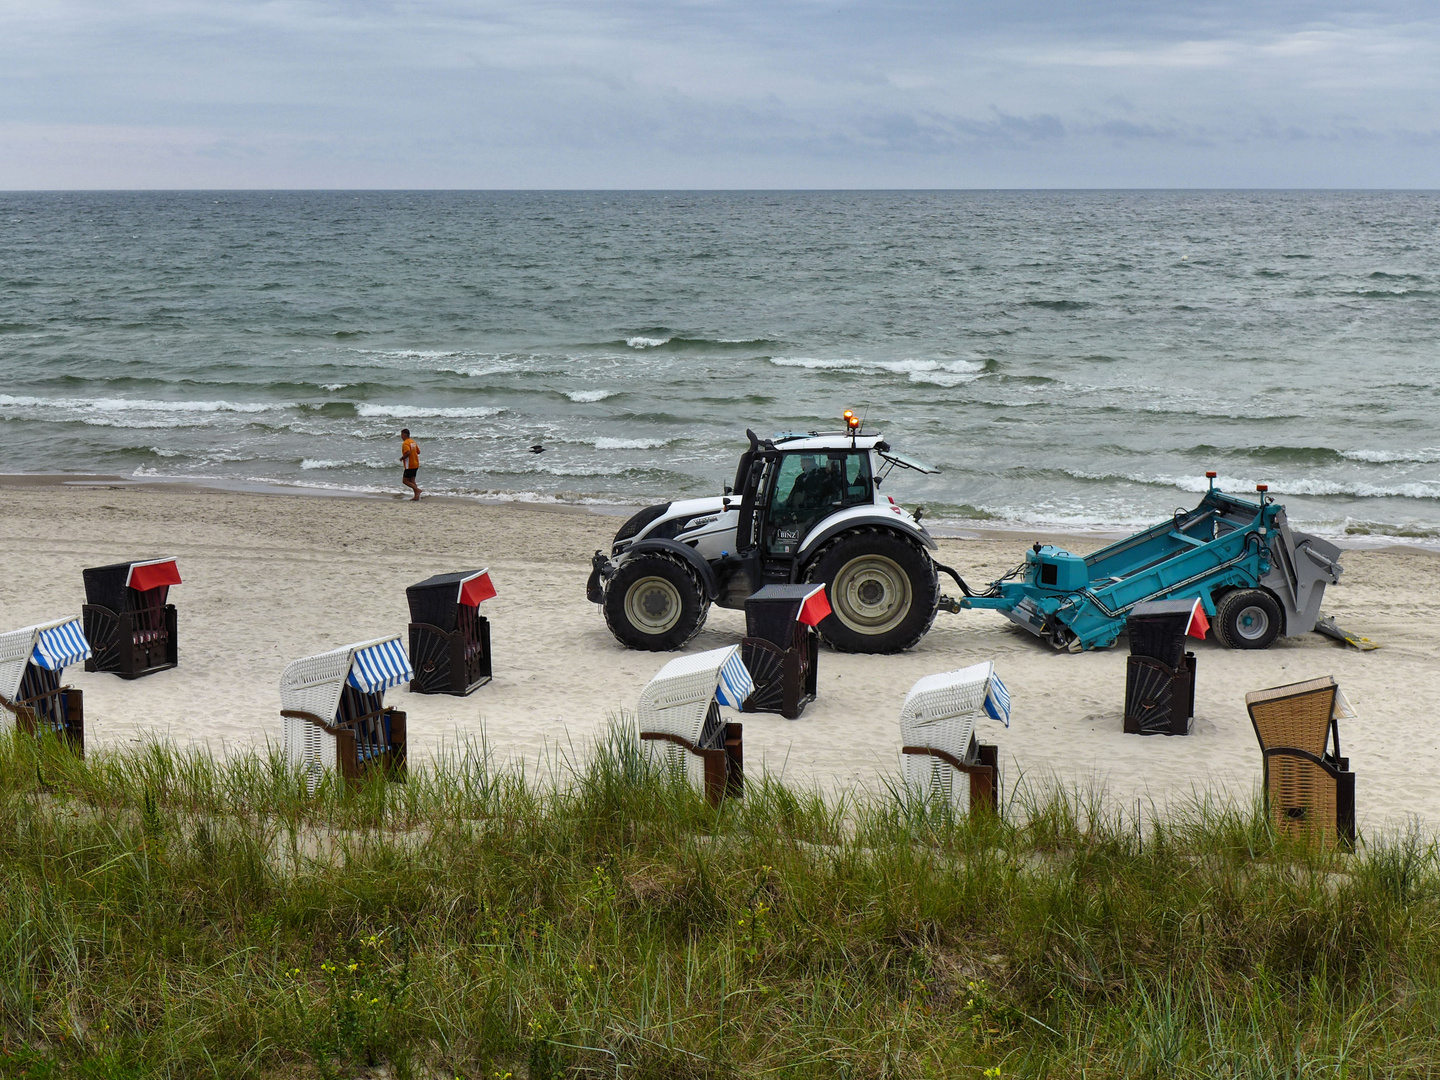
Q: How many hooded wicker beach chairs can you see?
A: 9